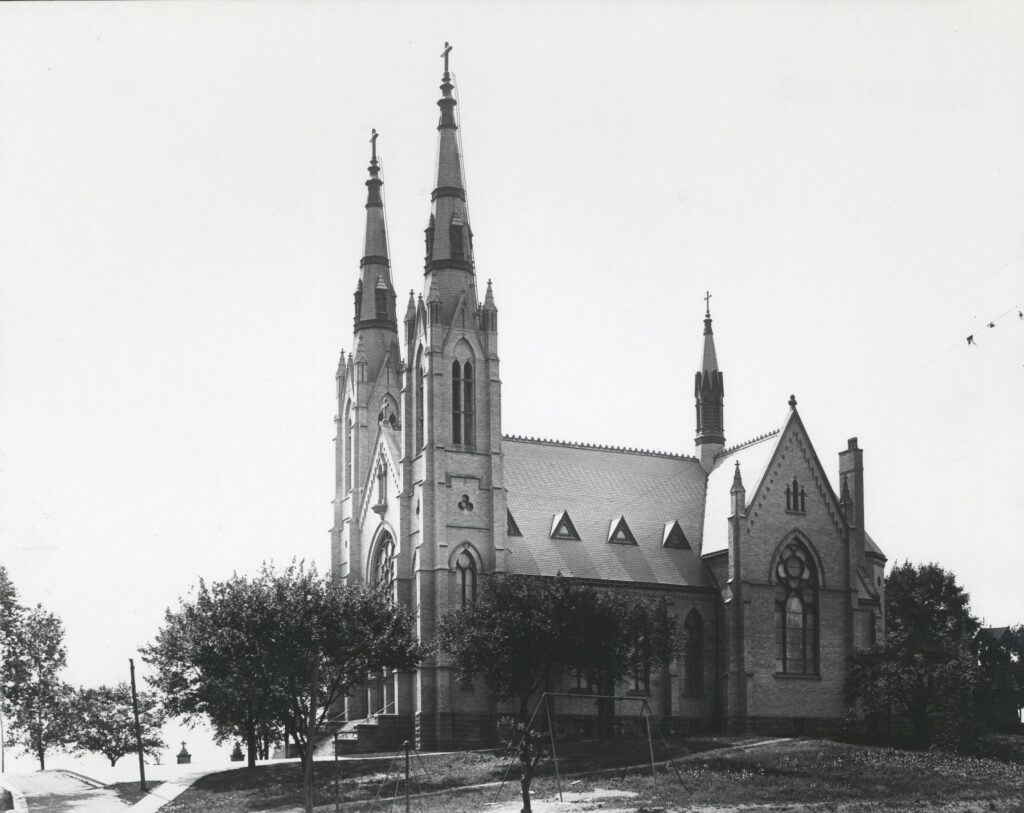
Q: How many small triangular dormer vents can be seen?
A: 4